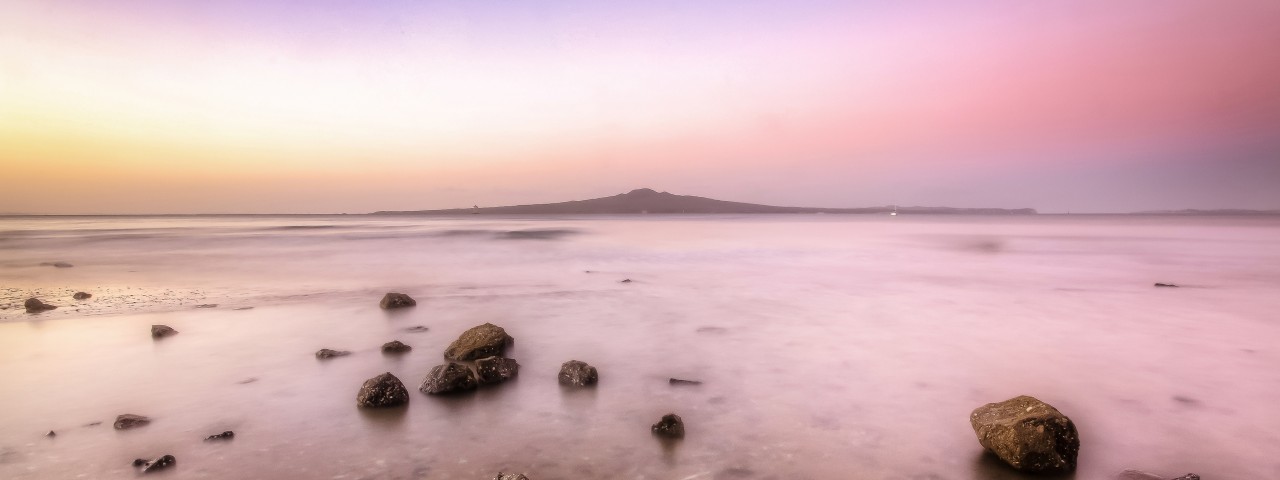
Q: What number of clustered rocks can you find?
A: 3